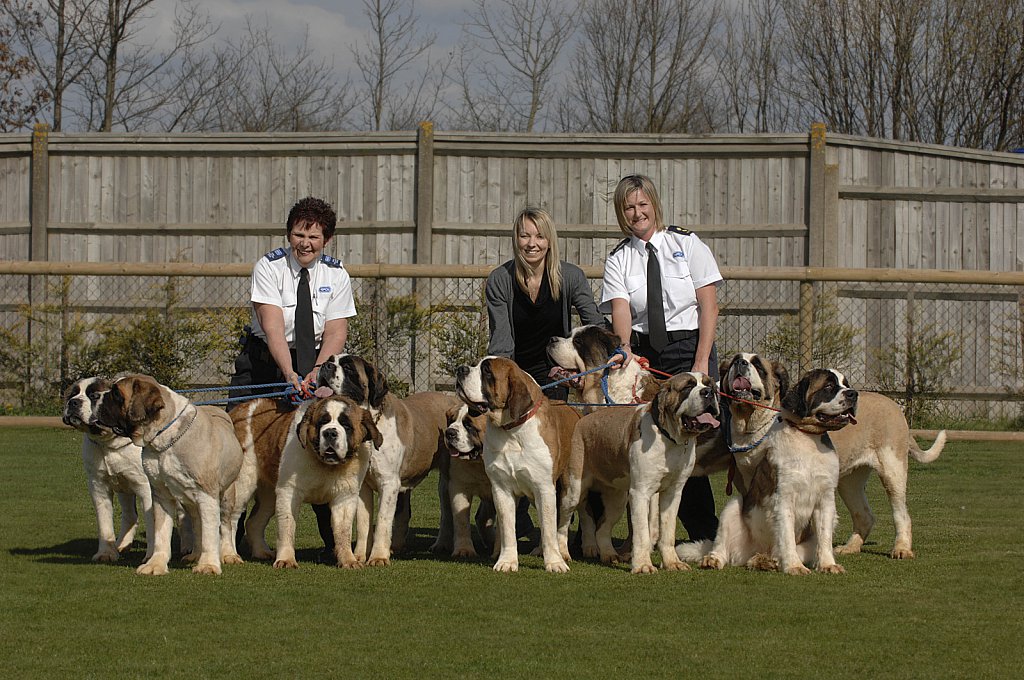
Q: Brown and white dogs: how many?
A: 10